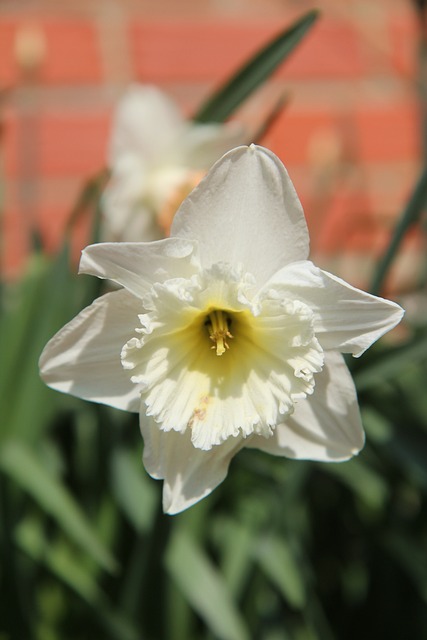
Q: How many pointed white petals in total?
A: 6